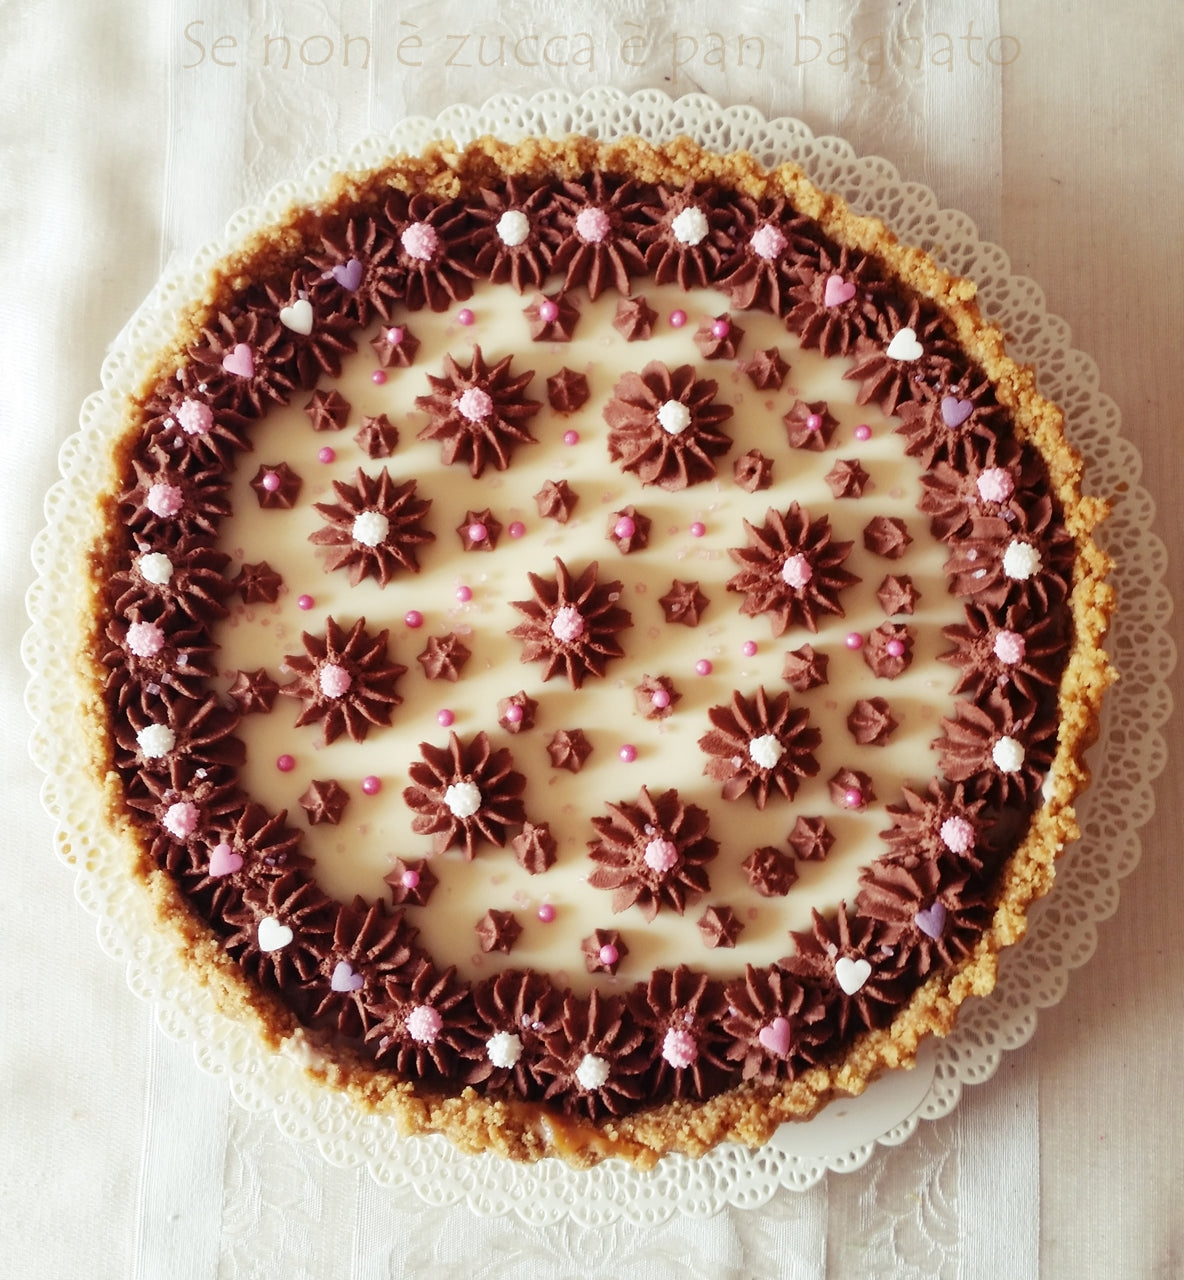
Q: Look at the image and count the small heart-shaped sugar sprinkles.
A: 12